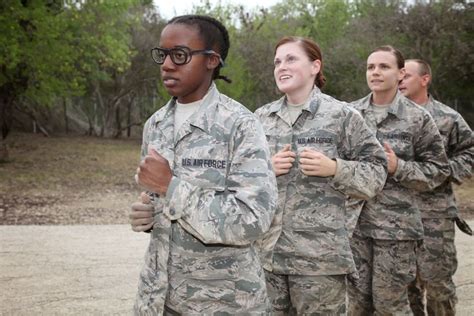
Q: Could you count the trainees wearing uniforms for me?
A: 4